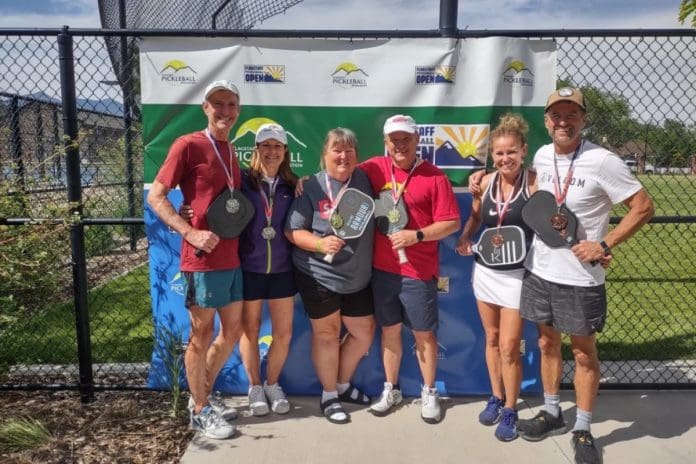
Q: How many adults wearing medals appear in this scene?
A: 6